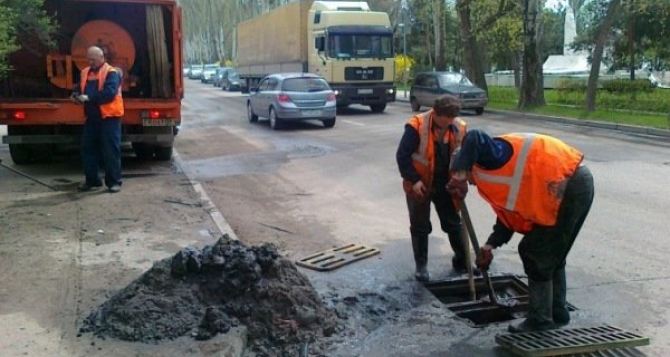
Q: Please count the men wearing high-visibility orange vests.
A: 3